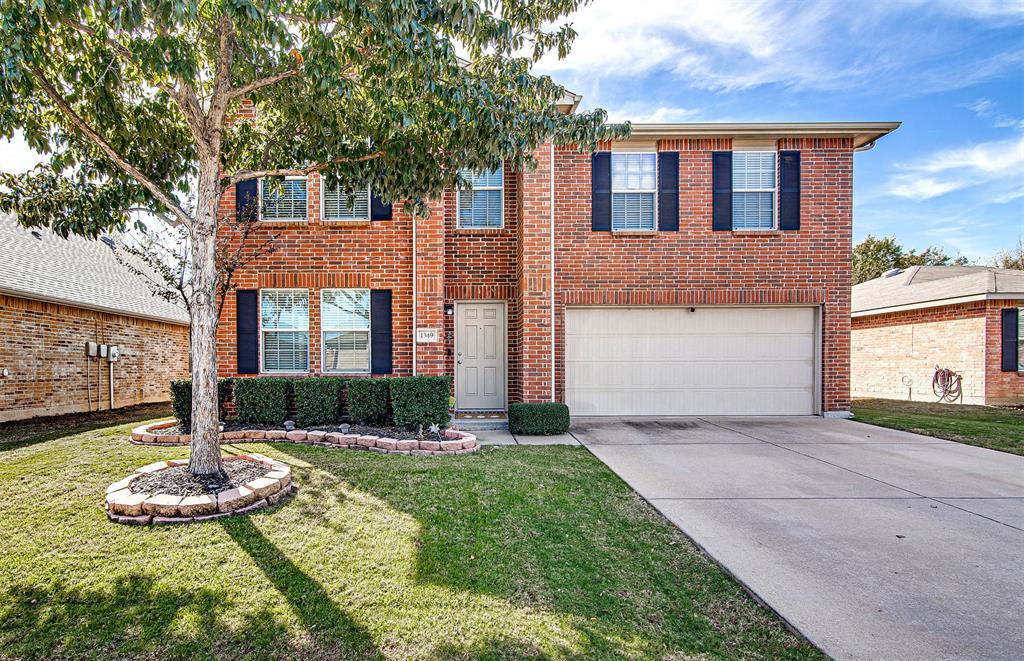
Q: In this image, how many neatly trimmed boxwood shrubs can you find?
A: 6